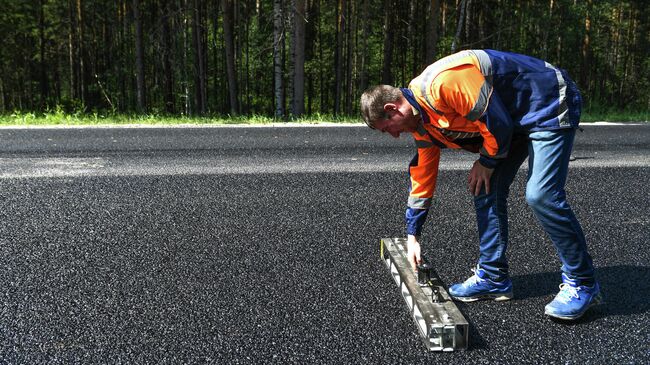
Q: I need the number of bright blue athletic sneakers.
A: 2